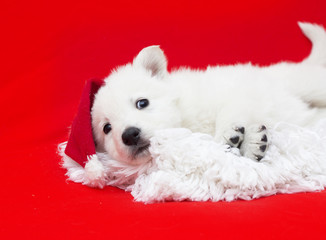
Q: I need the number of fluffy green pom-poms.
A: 0